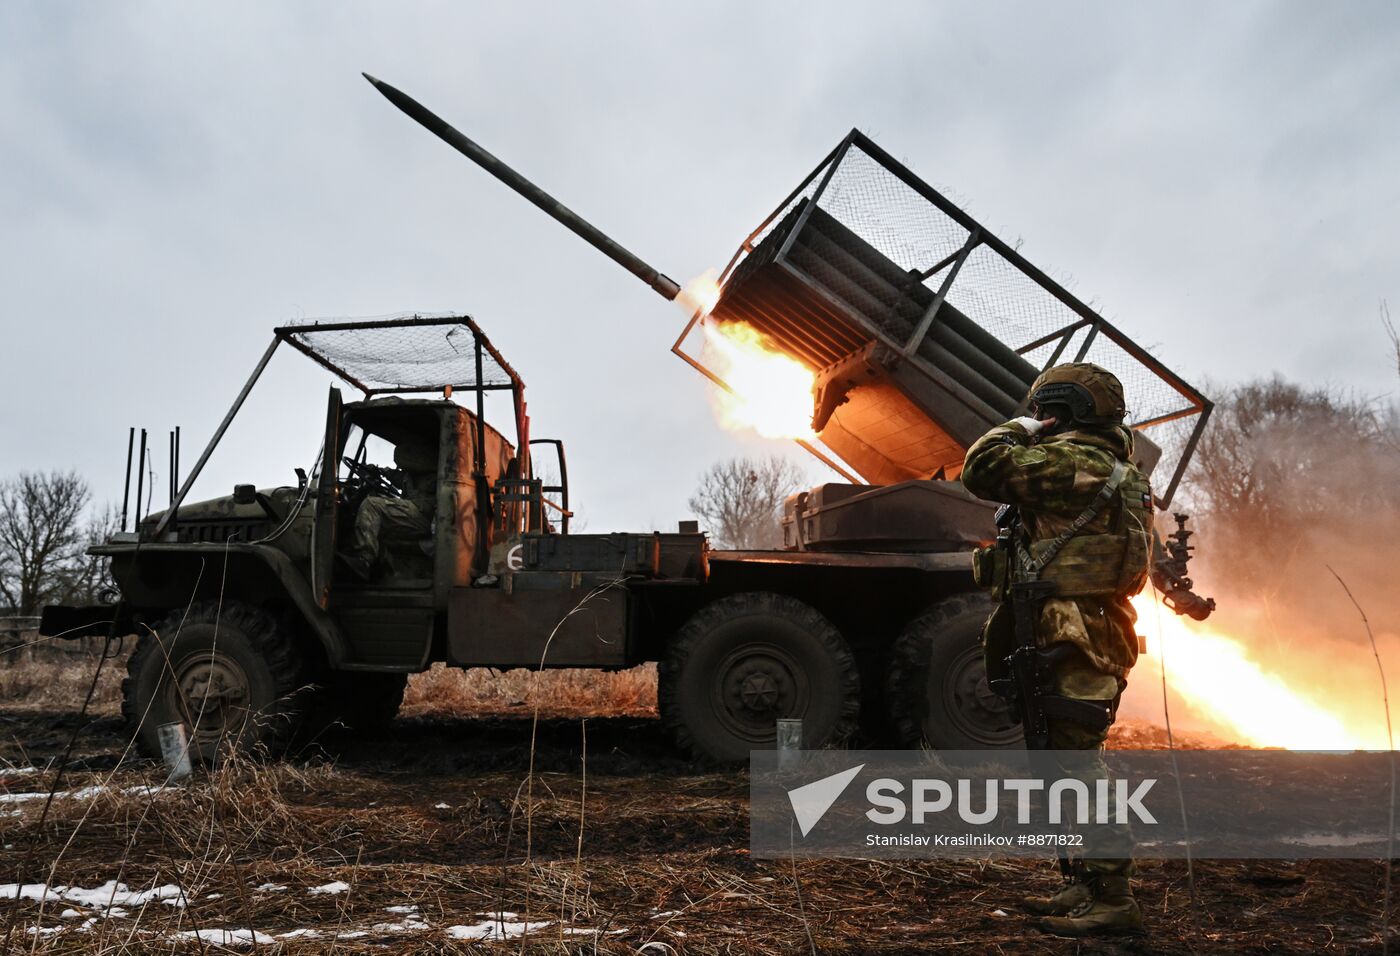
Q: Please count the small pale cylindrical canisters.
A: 2